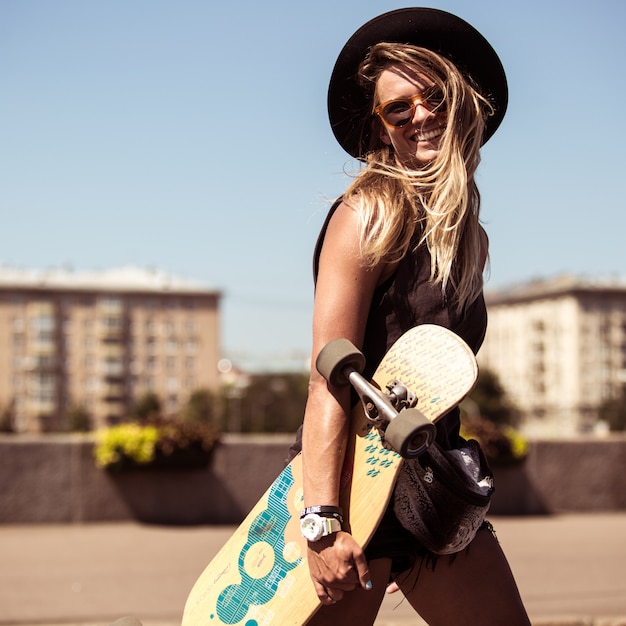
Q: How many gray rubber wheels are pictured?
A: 2